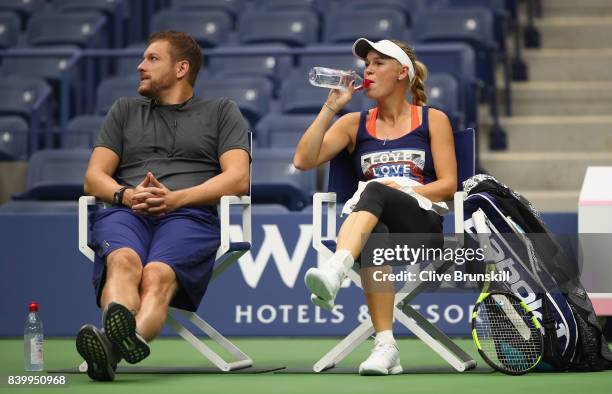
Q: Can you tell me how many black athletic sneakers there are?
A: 2